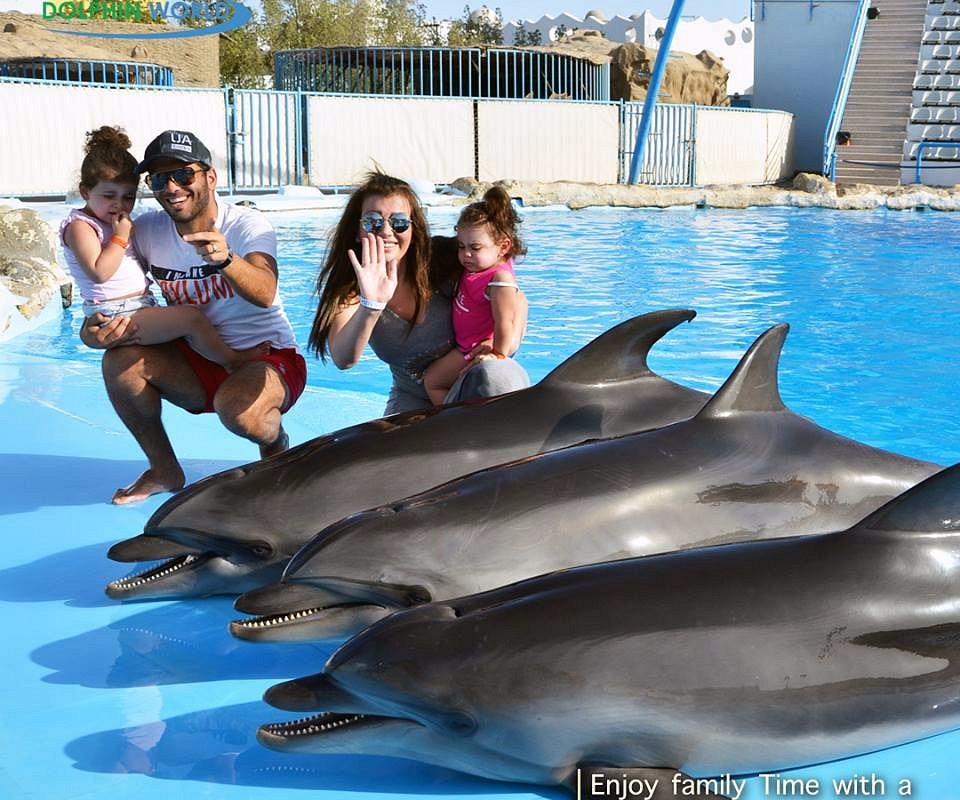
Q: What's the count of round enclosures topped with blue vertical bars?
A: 2